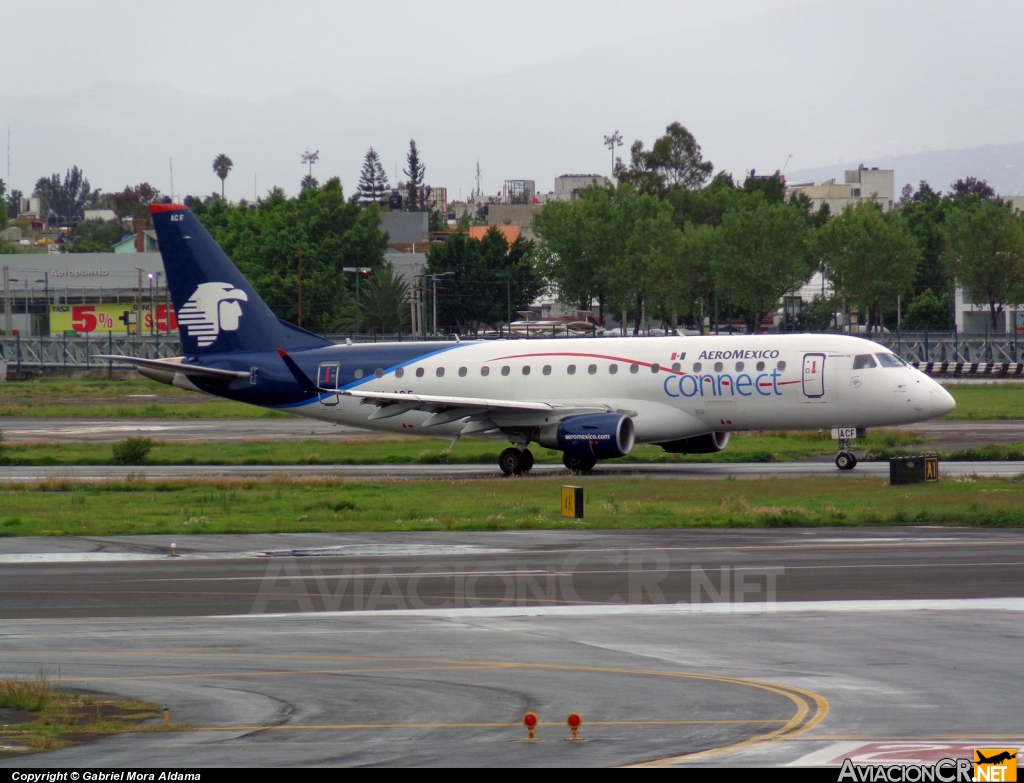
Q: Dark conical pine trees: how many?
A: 2